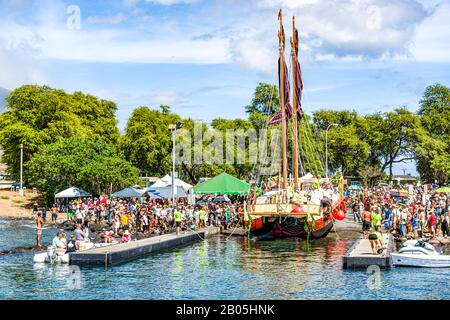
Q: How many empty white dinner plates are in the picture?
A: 0